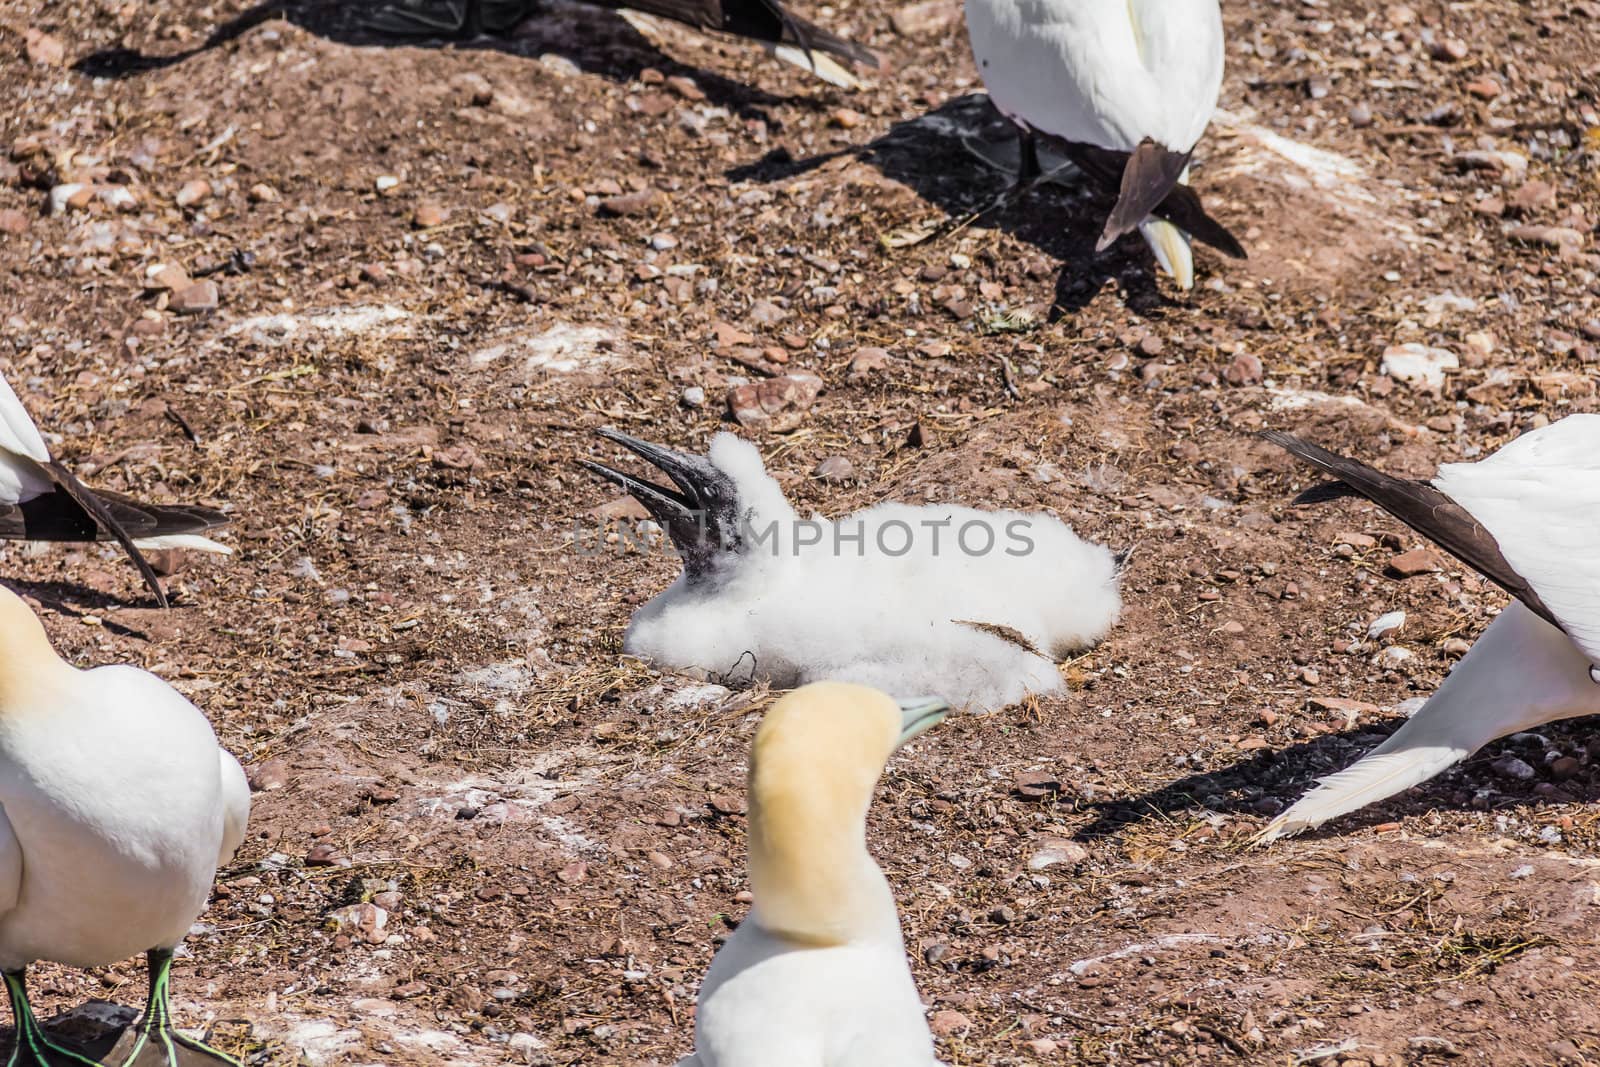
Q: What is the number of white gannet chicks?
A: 1